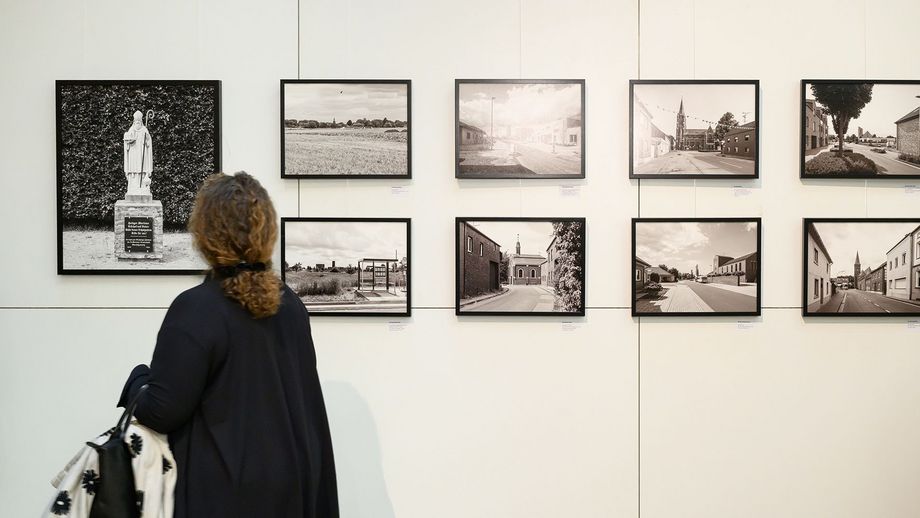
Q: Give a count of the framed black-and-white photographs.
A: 9